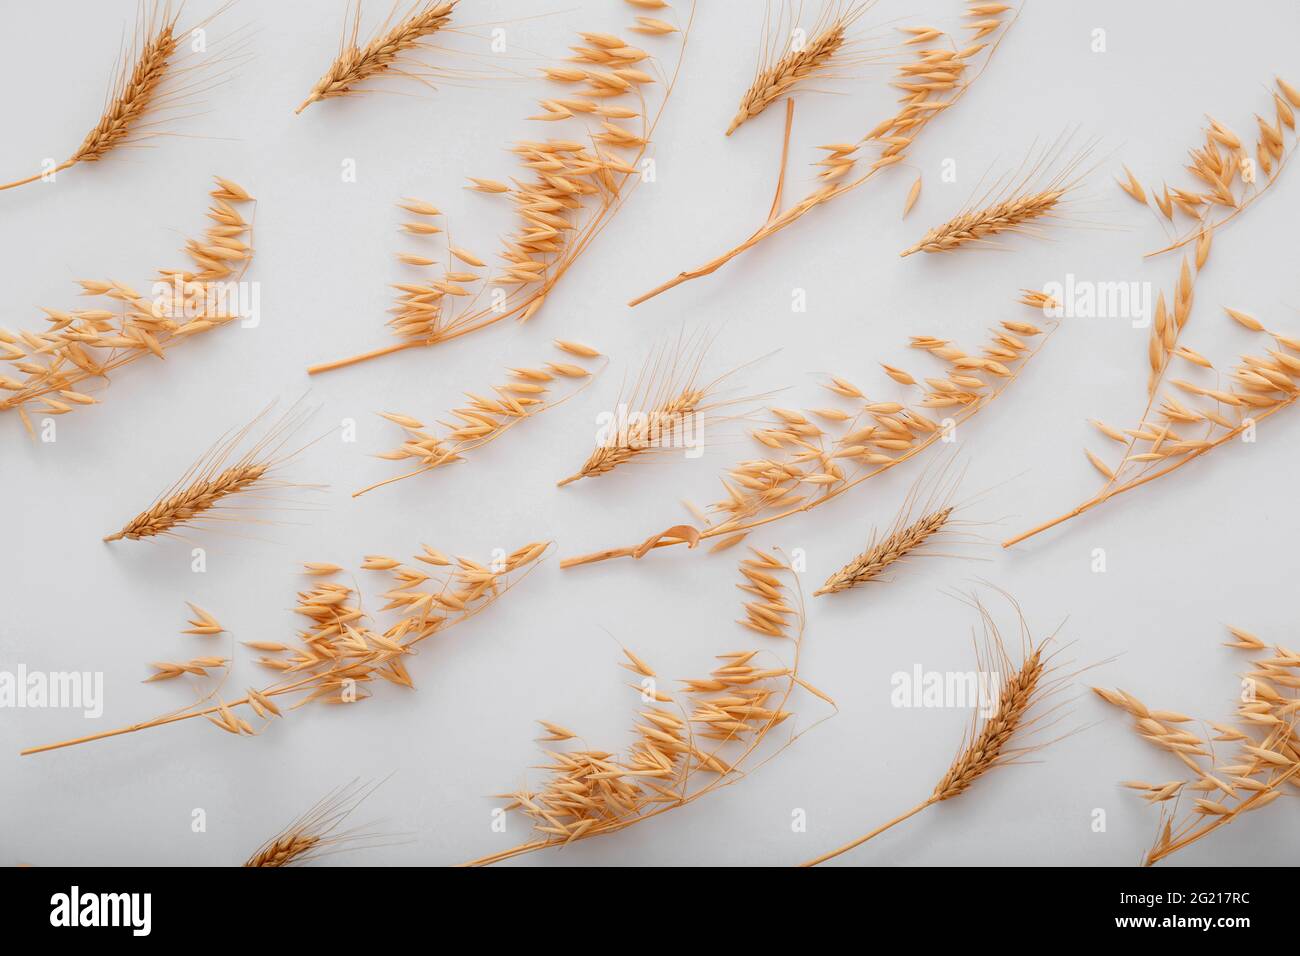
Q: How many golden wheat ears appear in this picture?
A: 9